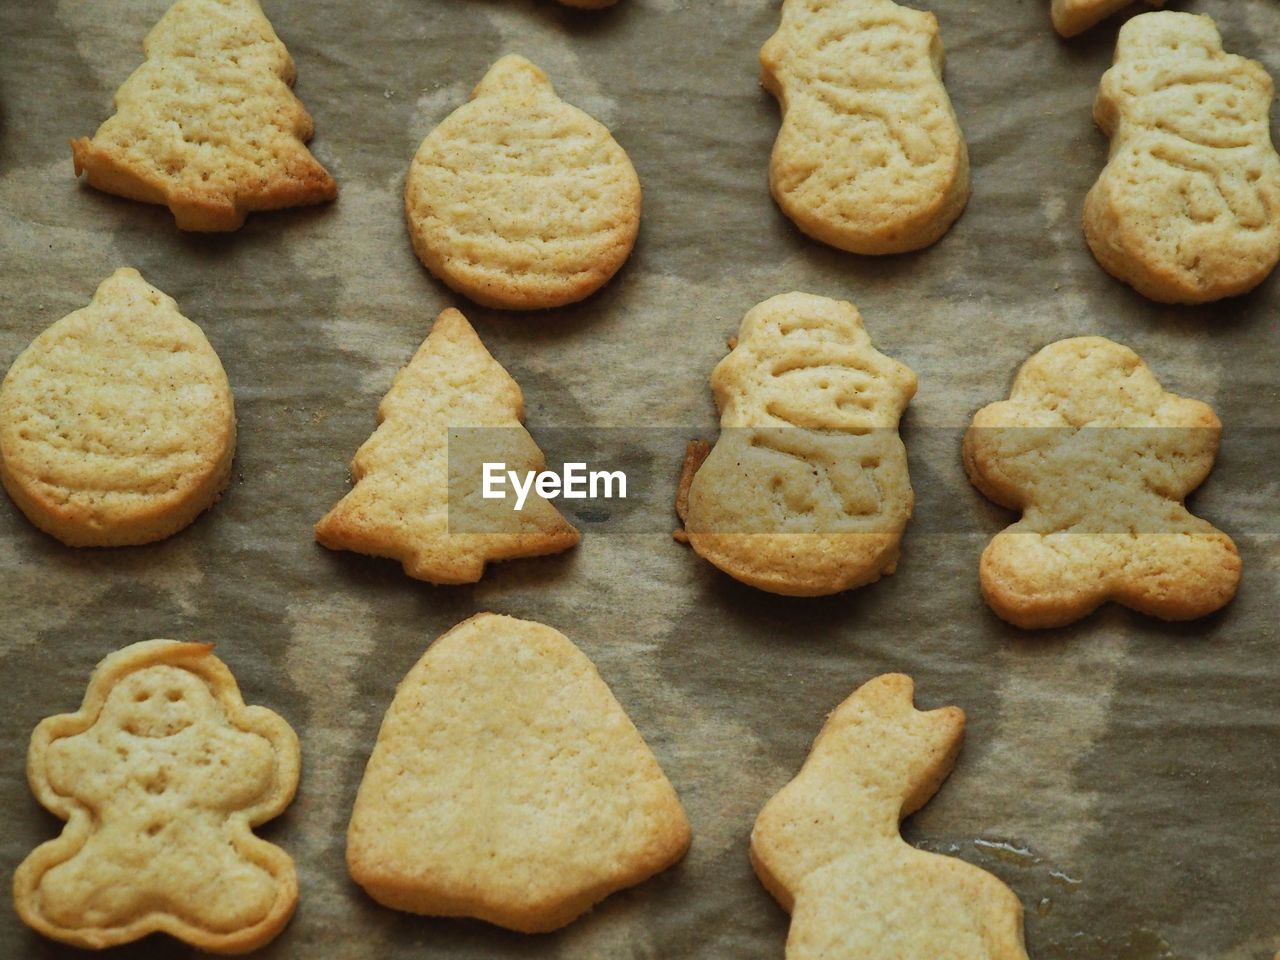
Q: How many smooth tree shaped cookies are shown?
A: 1